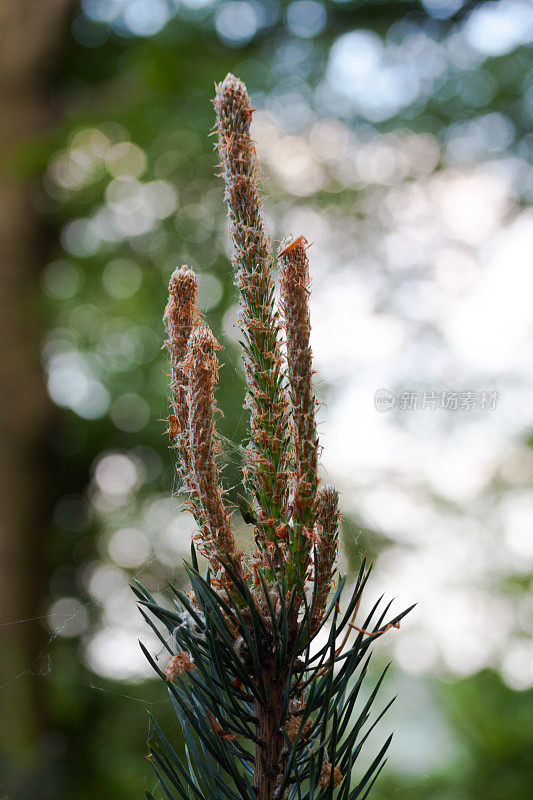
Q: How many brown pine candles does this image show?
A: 5